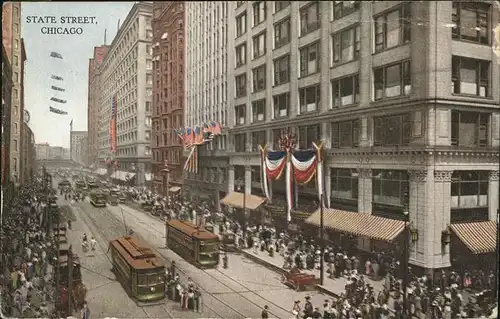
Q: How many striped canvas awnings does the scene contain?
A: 2